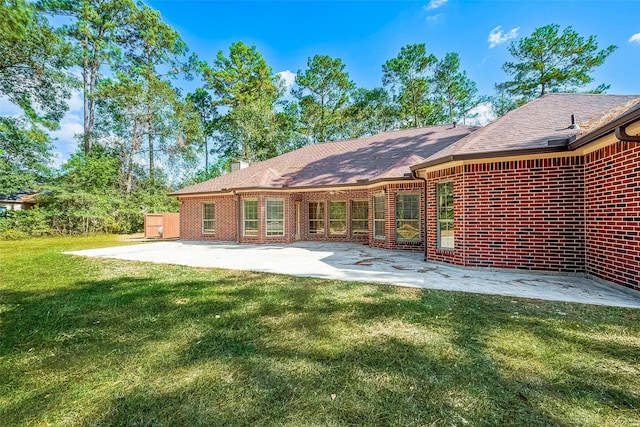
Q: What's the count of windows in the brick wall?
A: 9